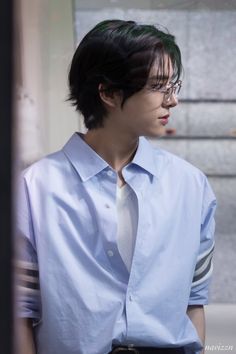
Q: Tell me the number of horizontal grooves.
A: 3